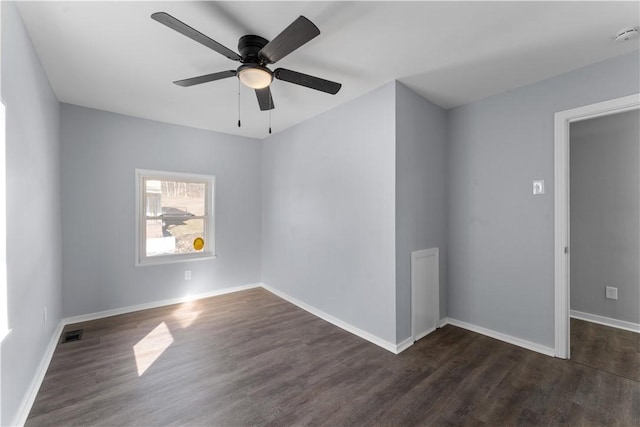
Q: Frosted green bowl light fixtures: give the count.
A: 0